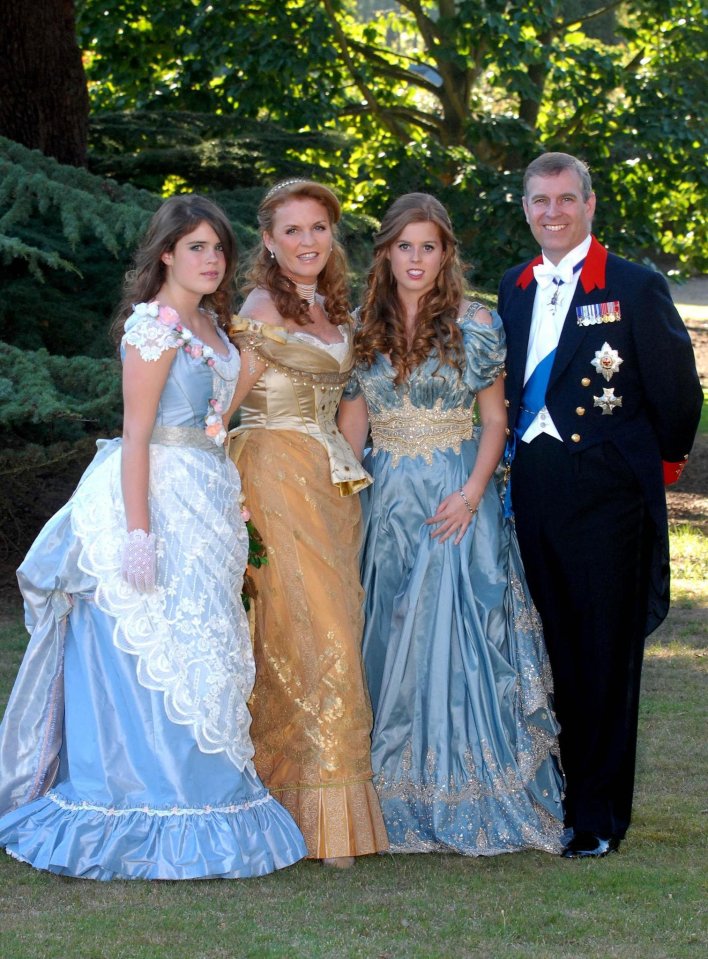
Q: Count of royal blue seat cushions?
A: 0